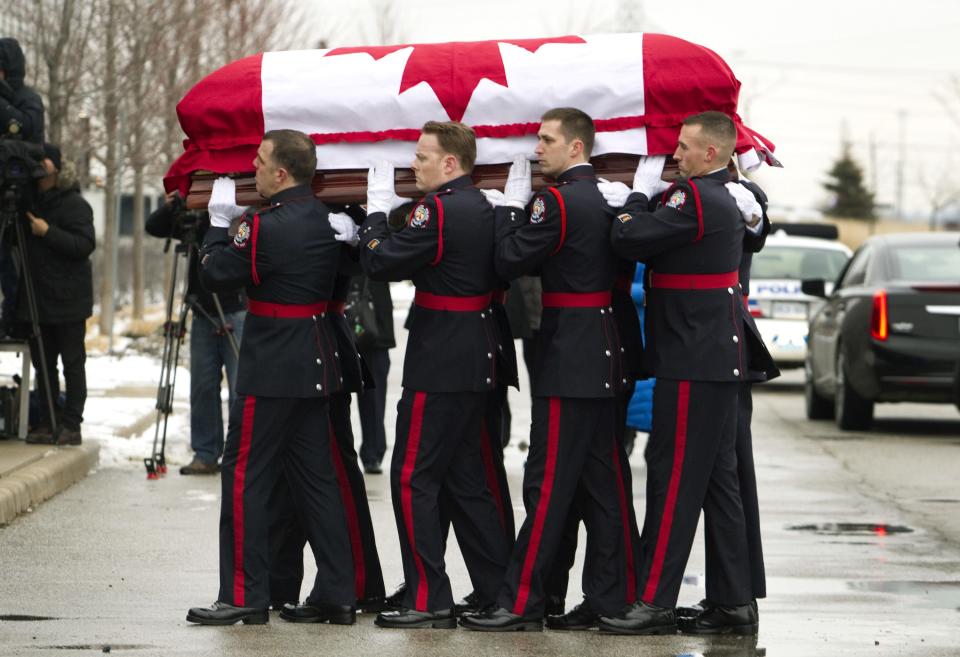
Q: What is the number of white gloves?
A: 8